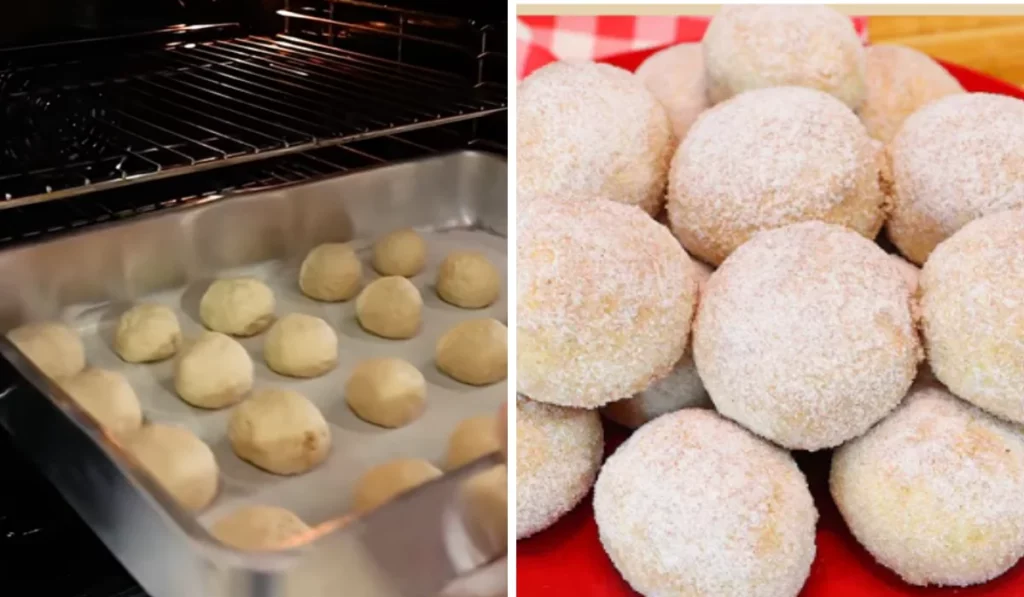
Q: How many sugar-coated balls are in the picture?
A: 13